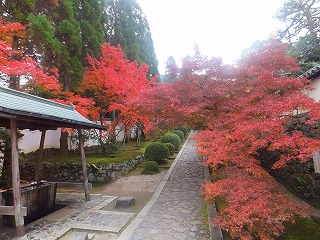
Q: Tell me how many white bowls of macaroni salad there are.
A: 0